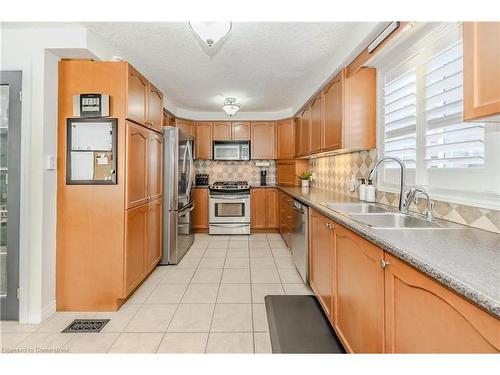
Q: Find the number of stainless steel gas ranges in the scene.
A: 1